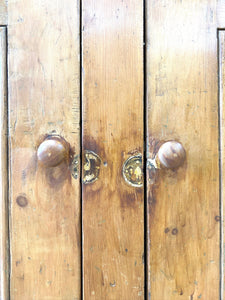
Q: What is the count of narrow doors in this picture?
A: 2